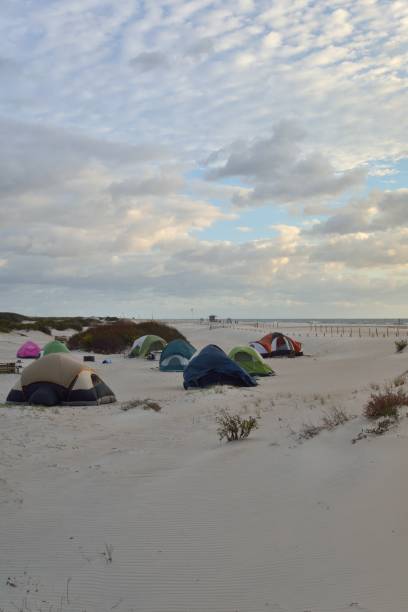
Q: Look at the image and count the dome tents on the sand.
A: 8